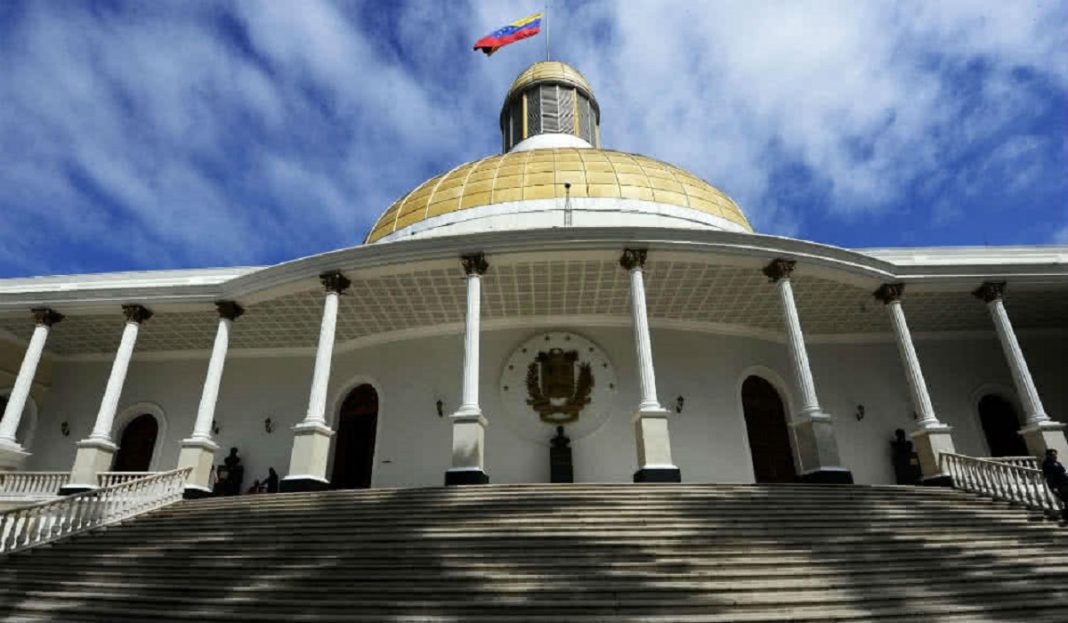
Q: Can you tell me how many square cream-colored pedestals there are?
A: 9